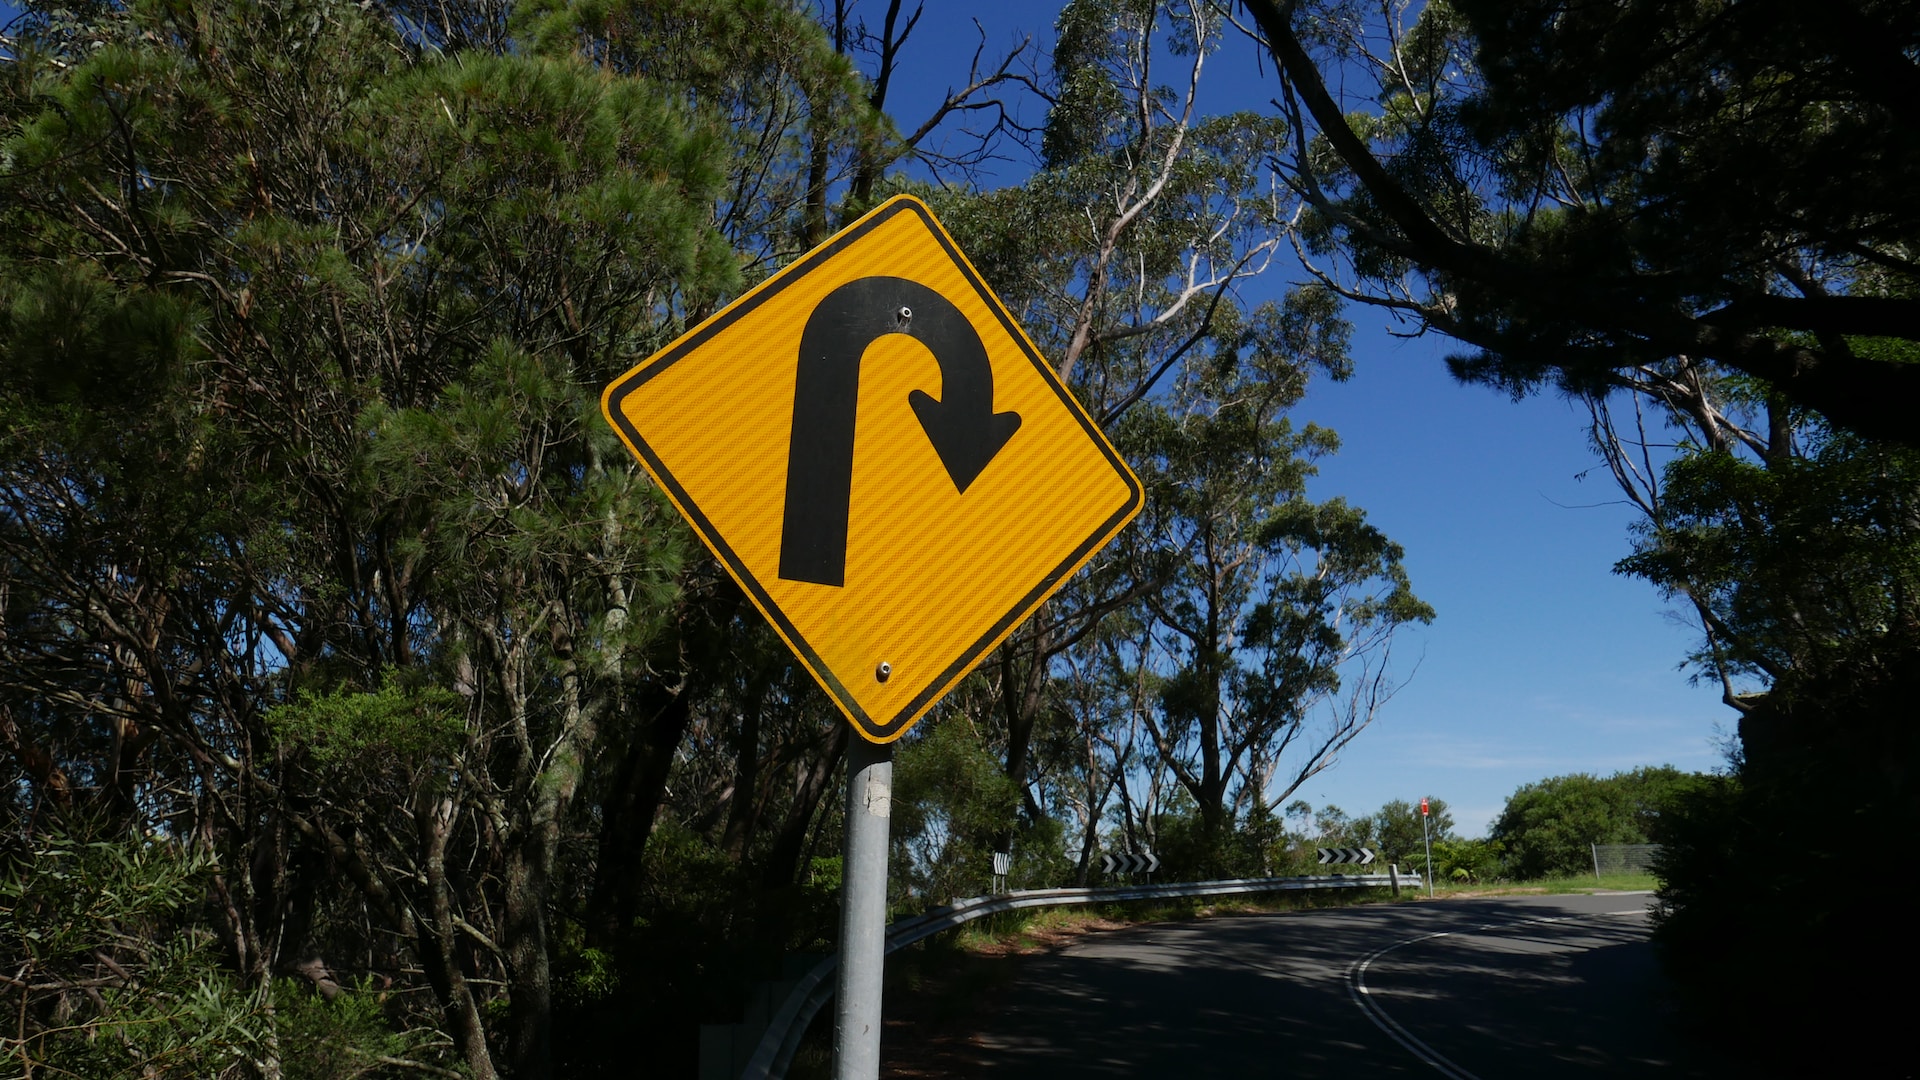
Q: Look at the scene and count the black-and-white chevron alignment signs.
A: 3